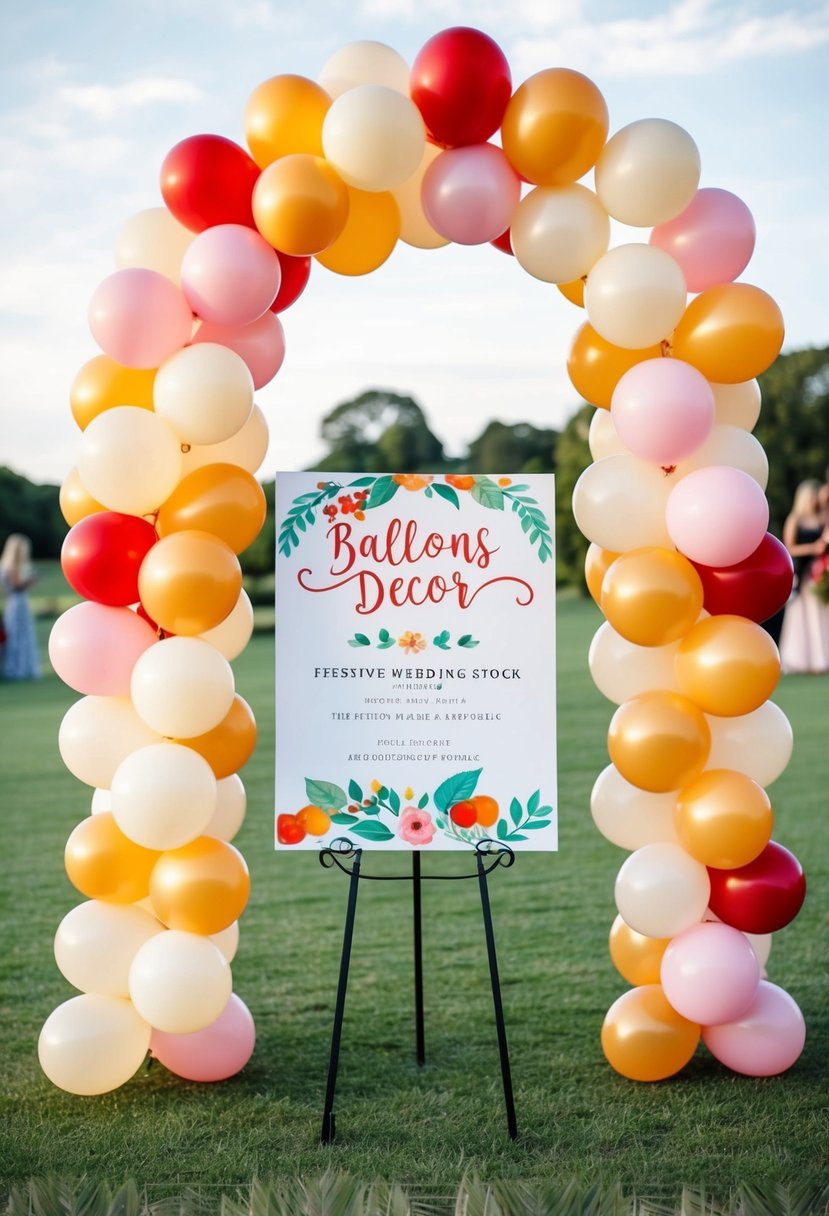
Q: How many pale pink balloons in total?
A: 11